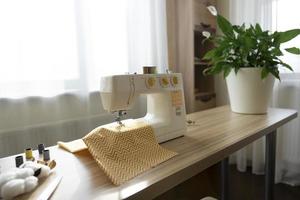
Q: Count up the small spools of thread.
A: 4